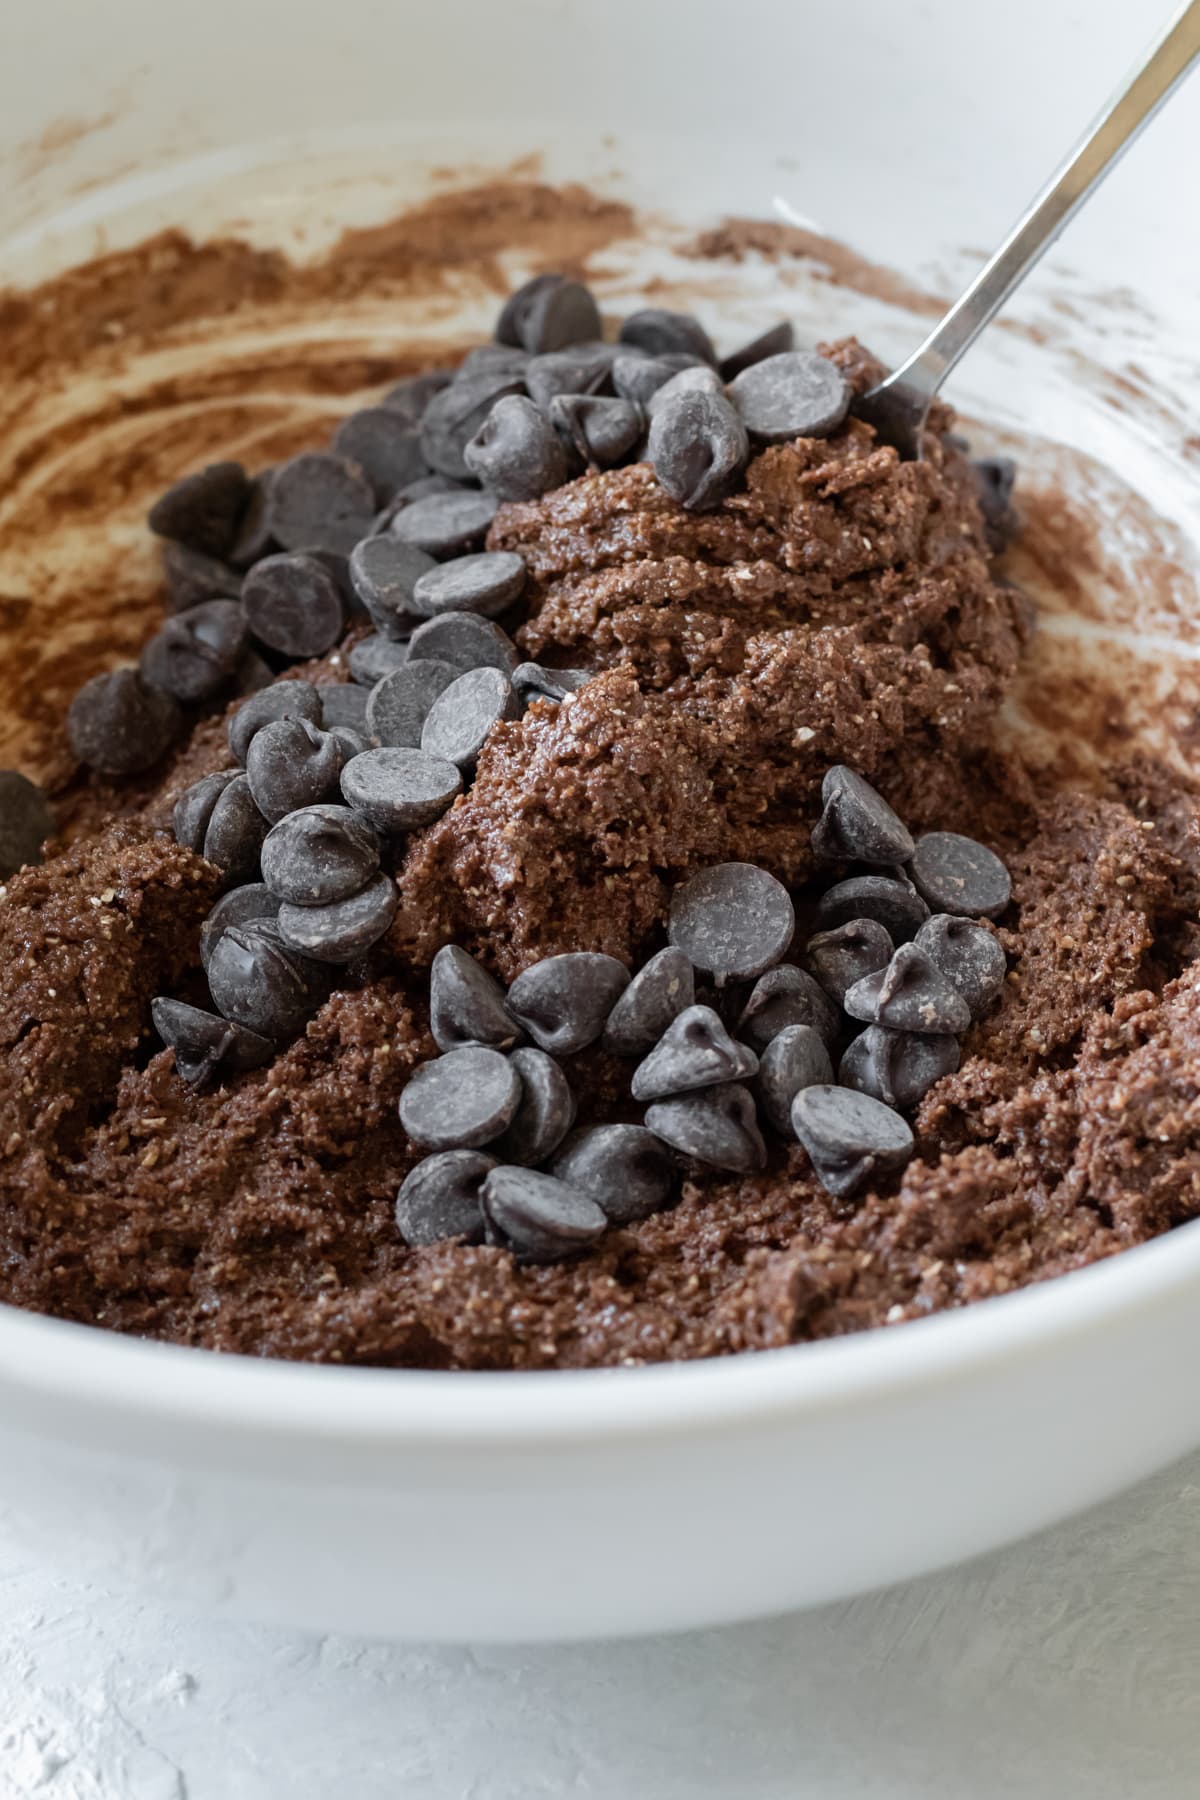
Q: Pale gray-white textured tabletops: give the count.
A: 1